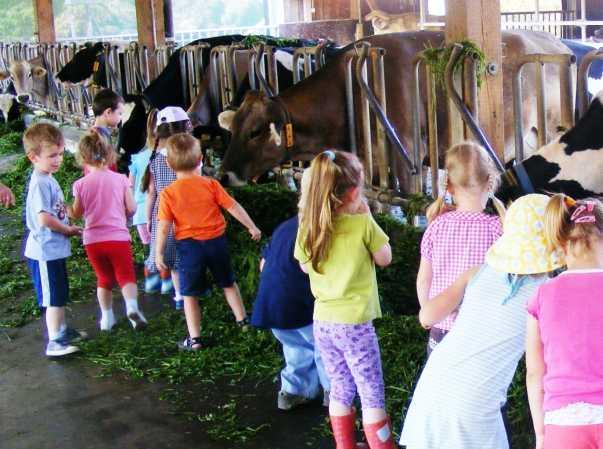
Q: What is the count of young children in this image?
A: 11